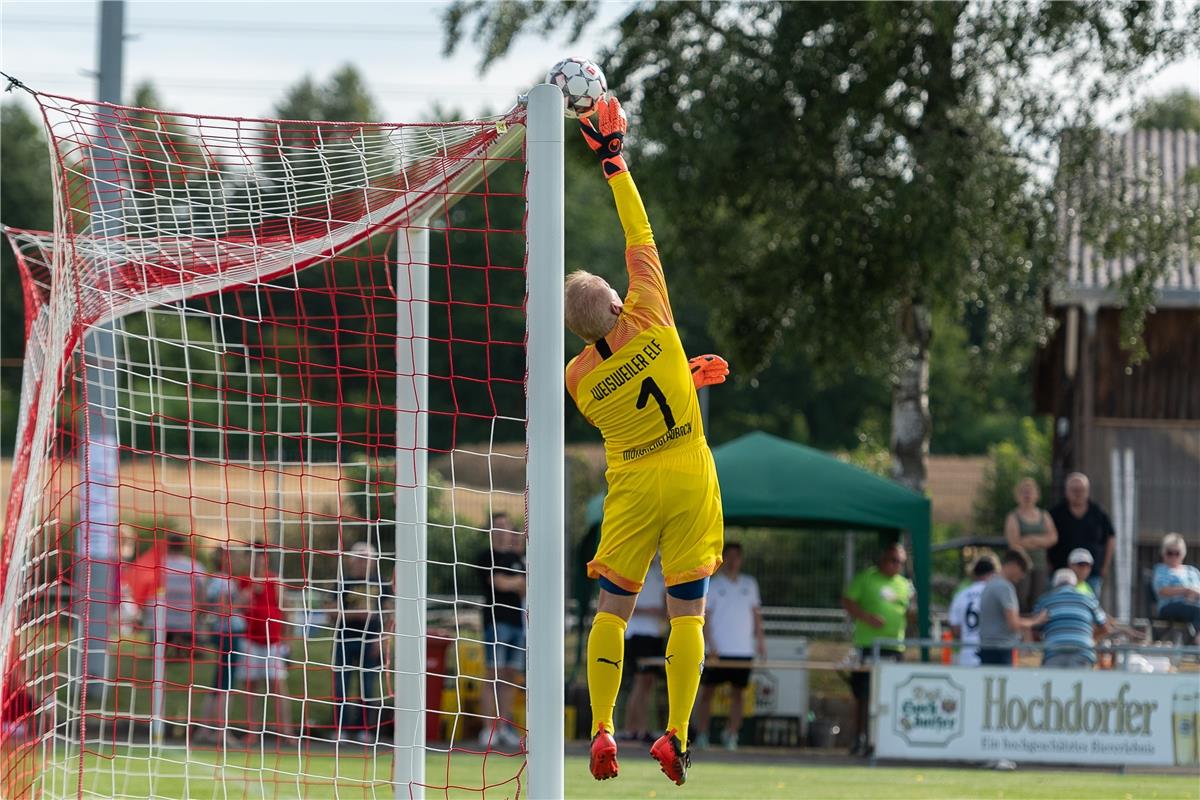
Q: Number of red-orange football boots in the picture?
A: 2